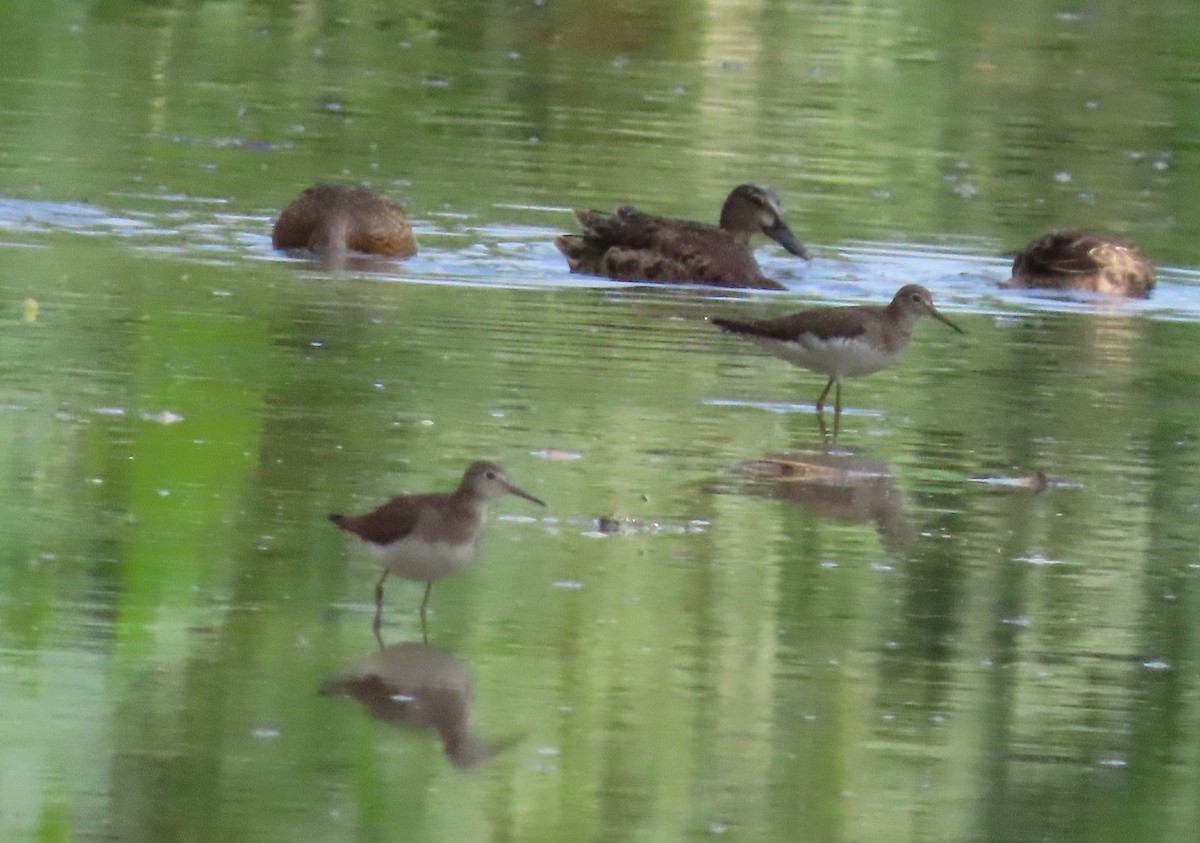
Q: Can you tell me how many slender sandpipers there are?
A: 2